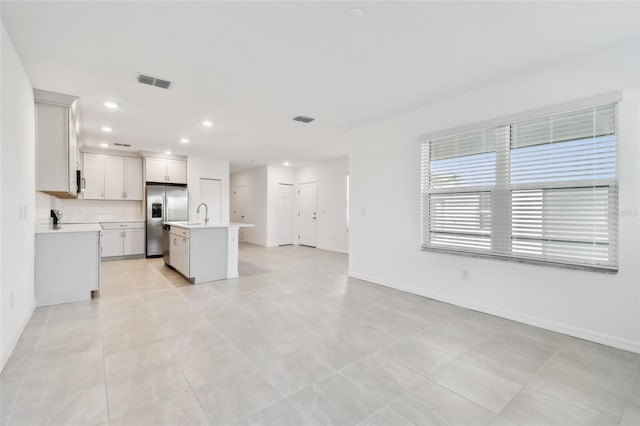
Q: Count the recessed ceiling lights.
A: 7